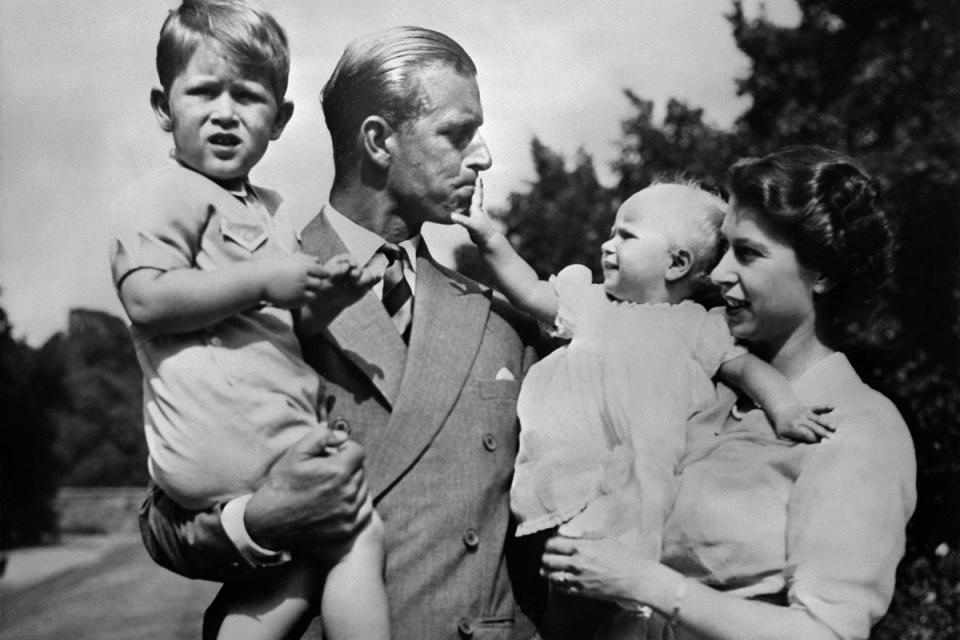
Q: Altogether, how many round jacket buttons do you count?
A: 4